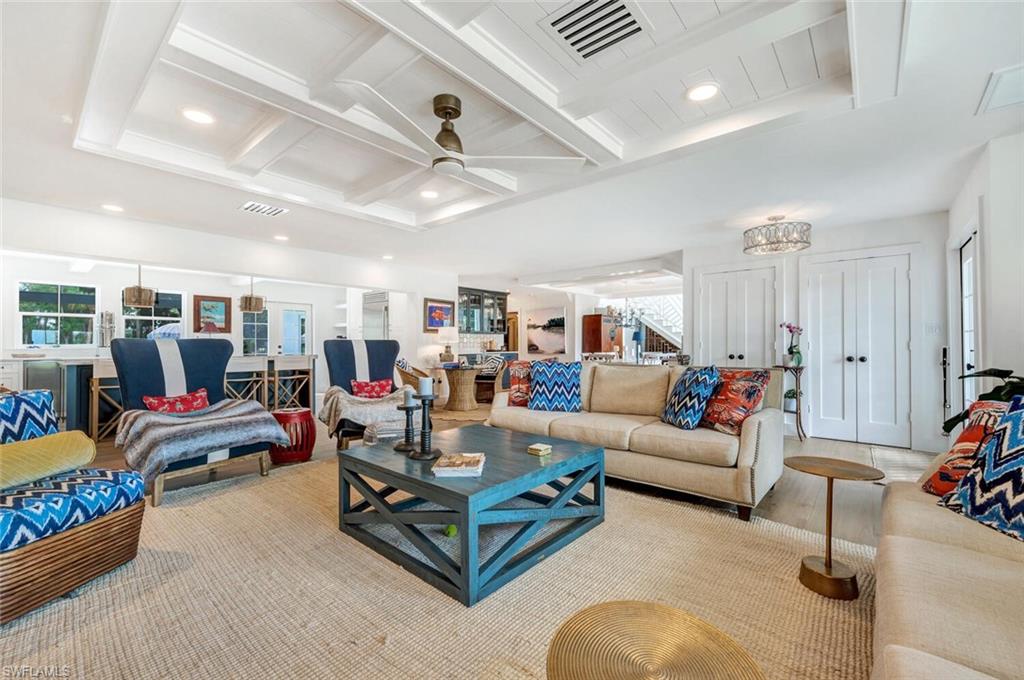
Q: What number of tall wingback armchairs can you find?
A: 2